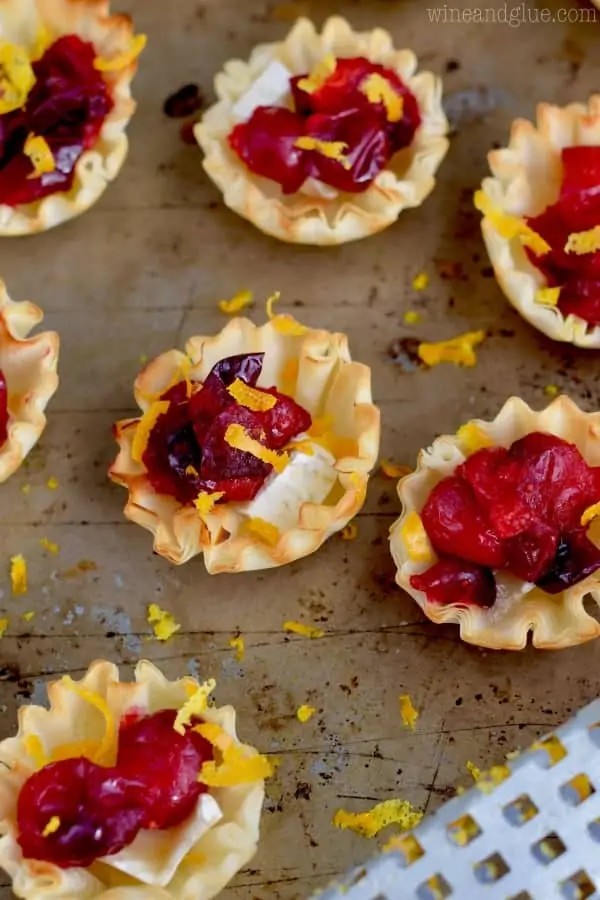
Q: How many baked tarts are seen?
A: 7